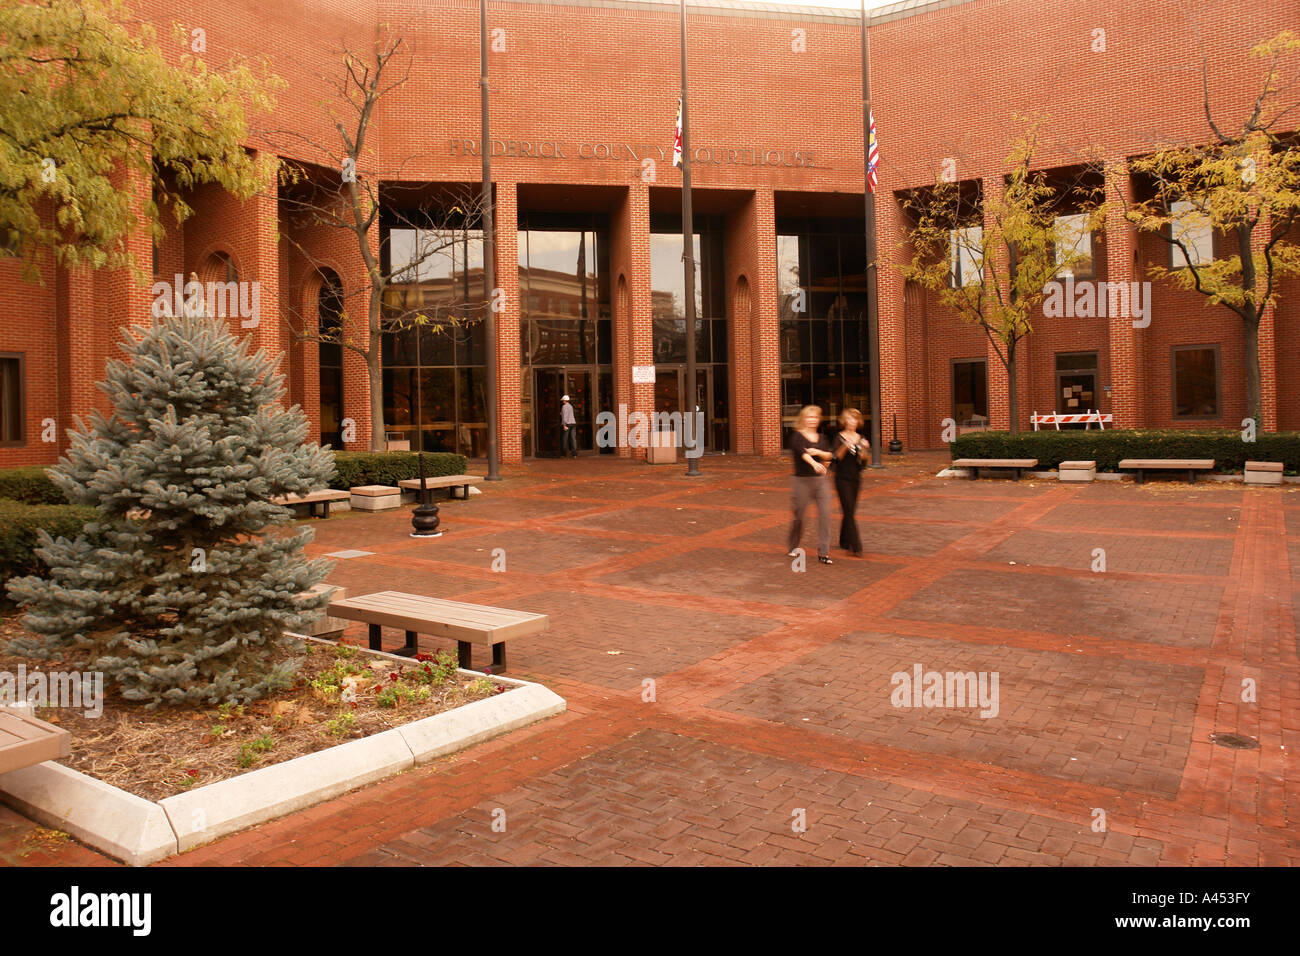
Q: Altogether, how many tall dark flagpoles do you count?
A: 3